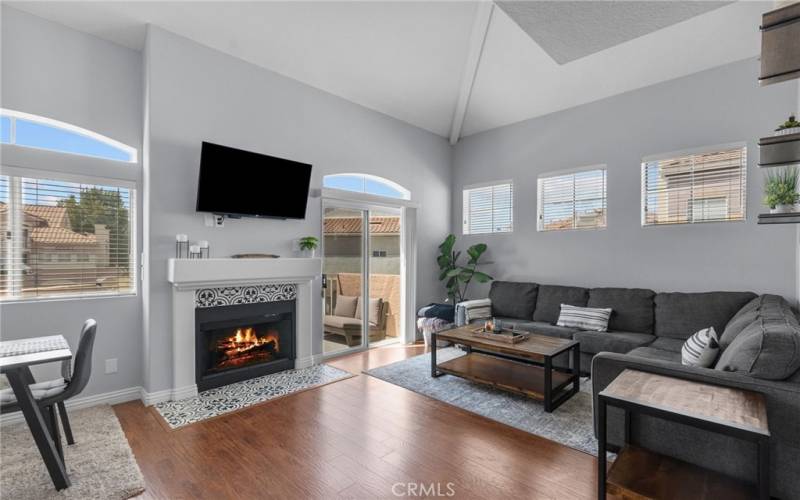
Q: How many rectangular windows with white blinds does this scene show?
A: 4